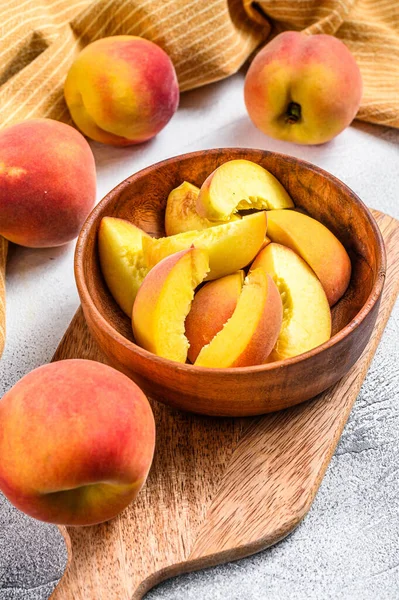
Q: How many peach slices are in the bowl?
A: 9